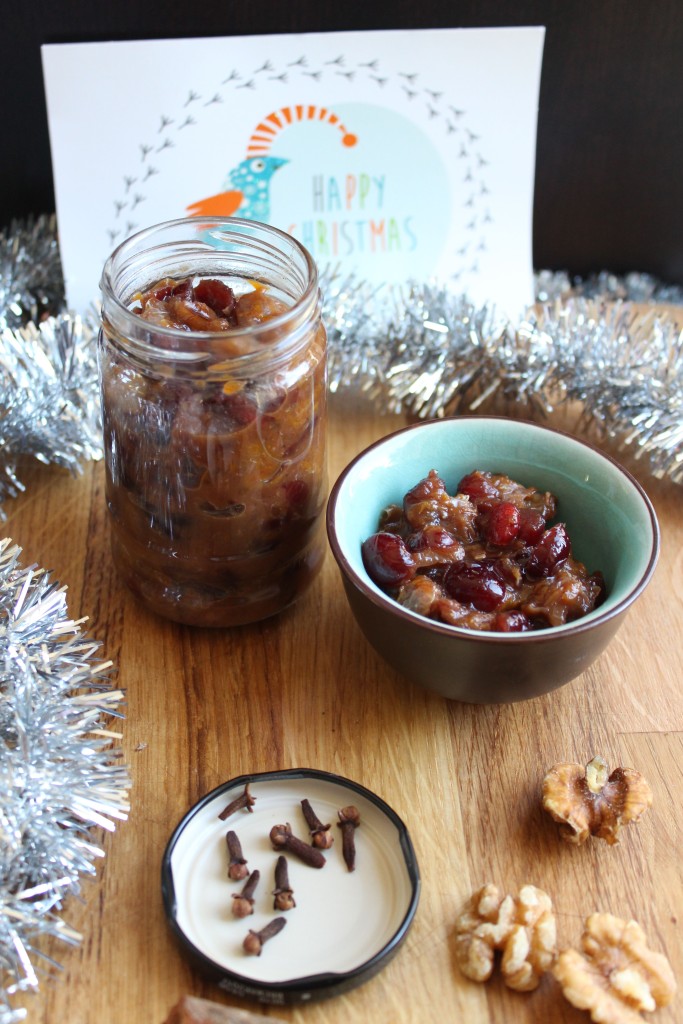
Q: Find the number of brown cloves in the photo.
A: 8